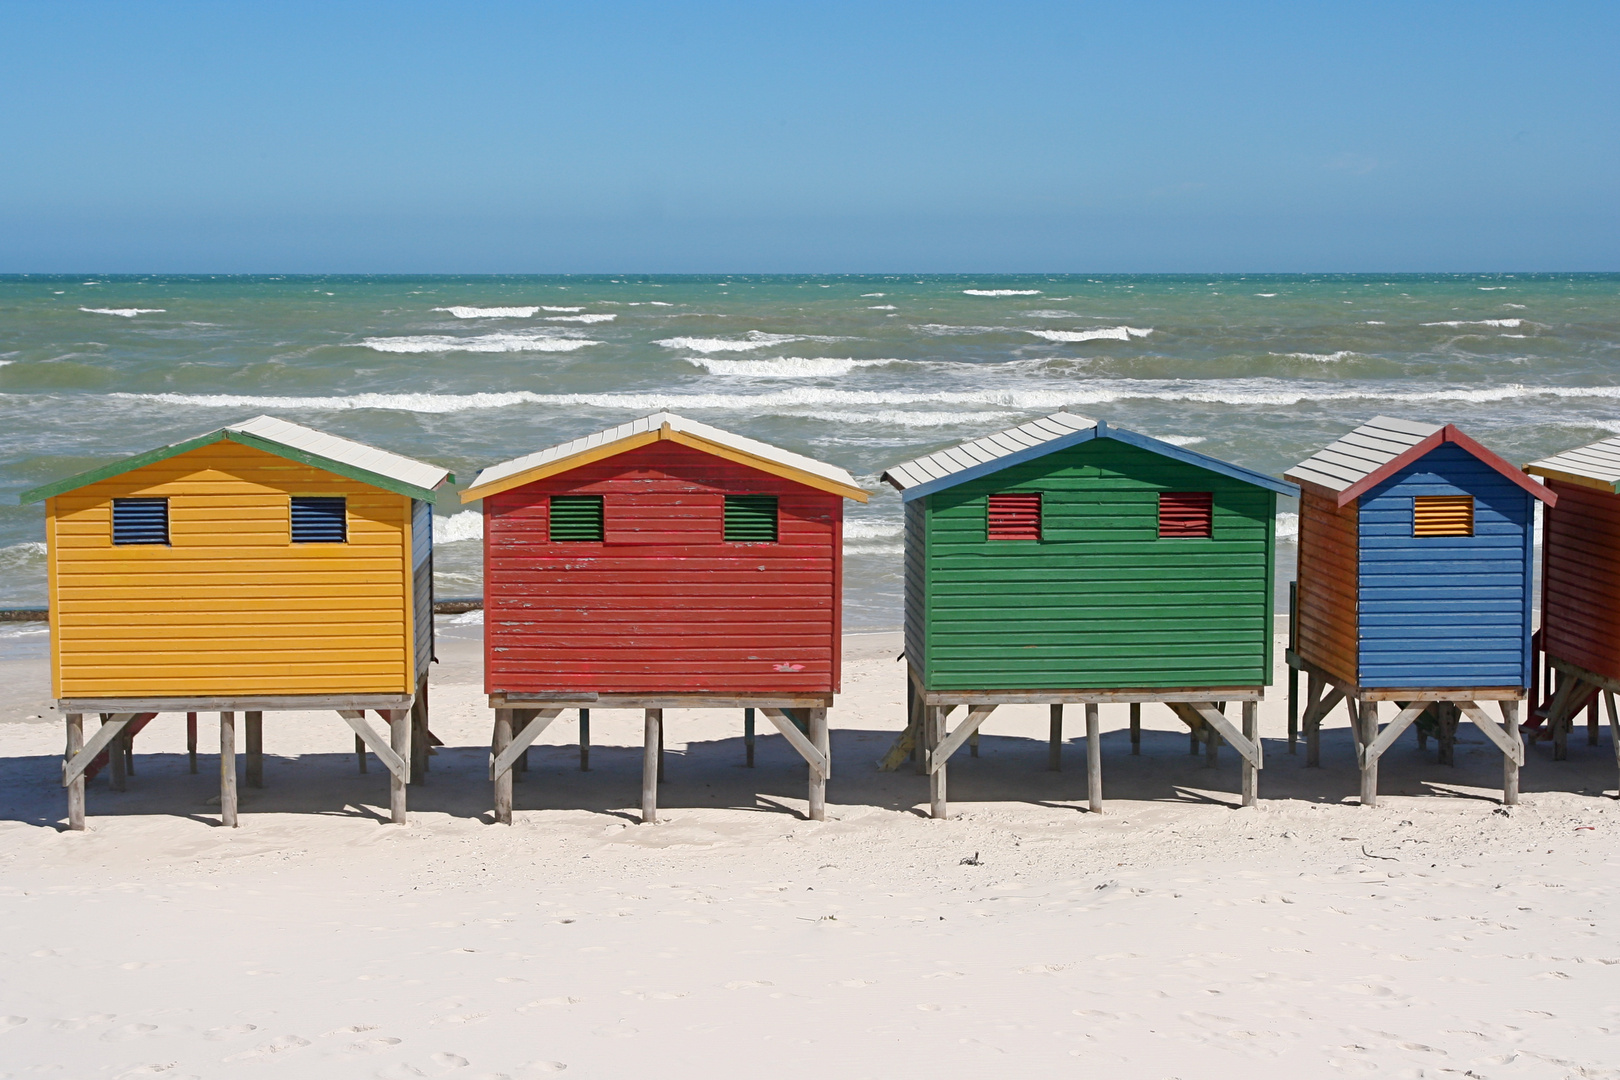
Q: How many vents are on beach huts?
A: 7